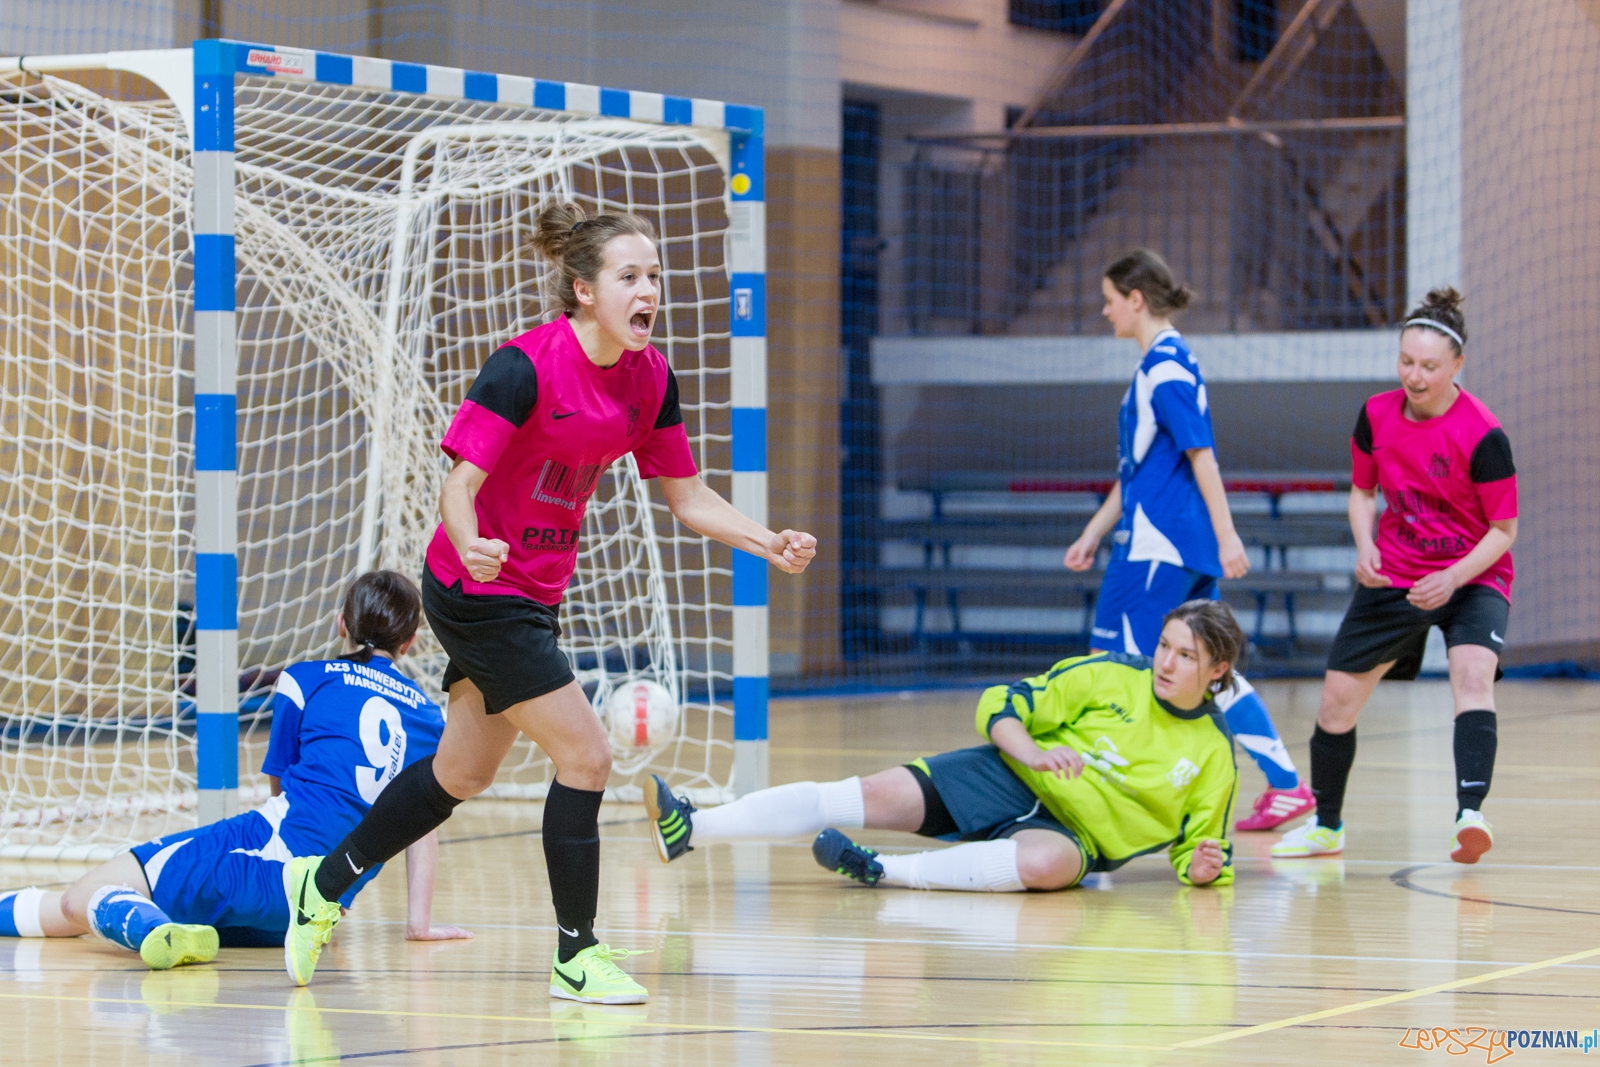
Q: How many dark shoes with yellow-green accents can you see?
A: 2